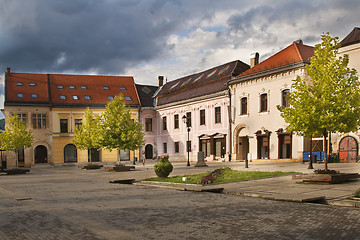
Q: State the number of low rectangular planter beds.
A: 4